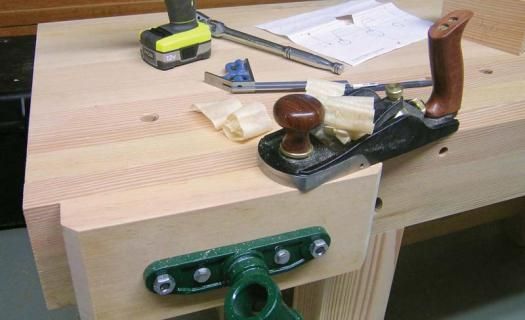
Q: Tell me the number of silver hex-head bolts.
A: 2